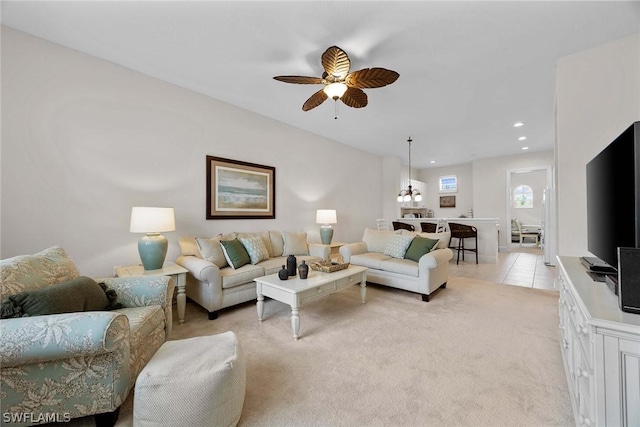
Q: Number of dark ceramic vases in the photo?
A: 3